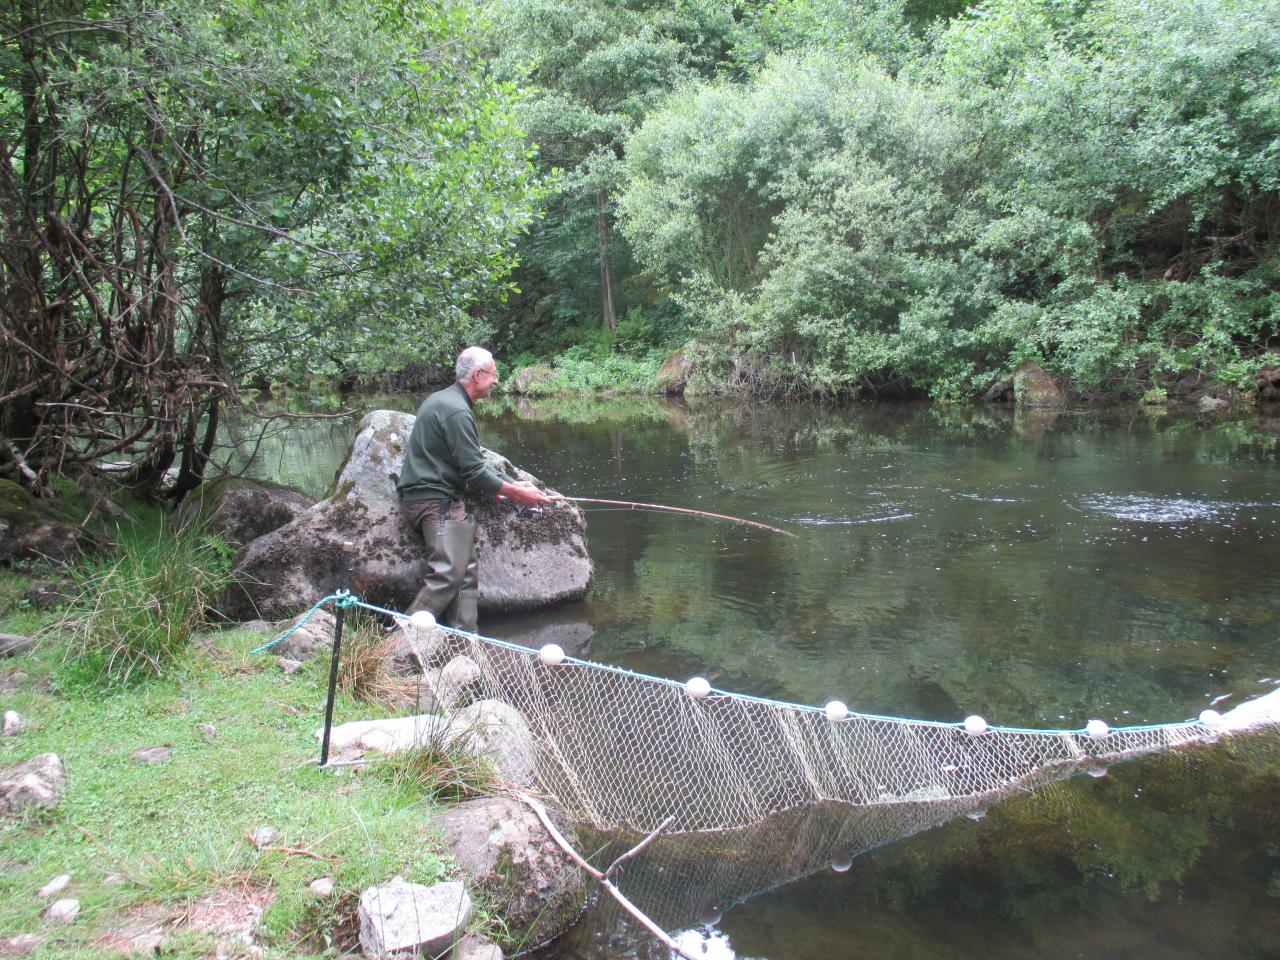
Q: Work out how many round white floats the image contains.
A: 7